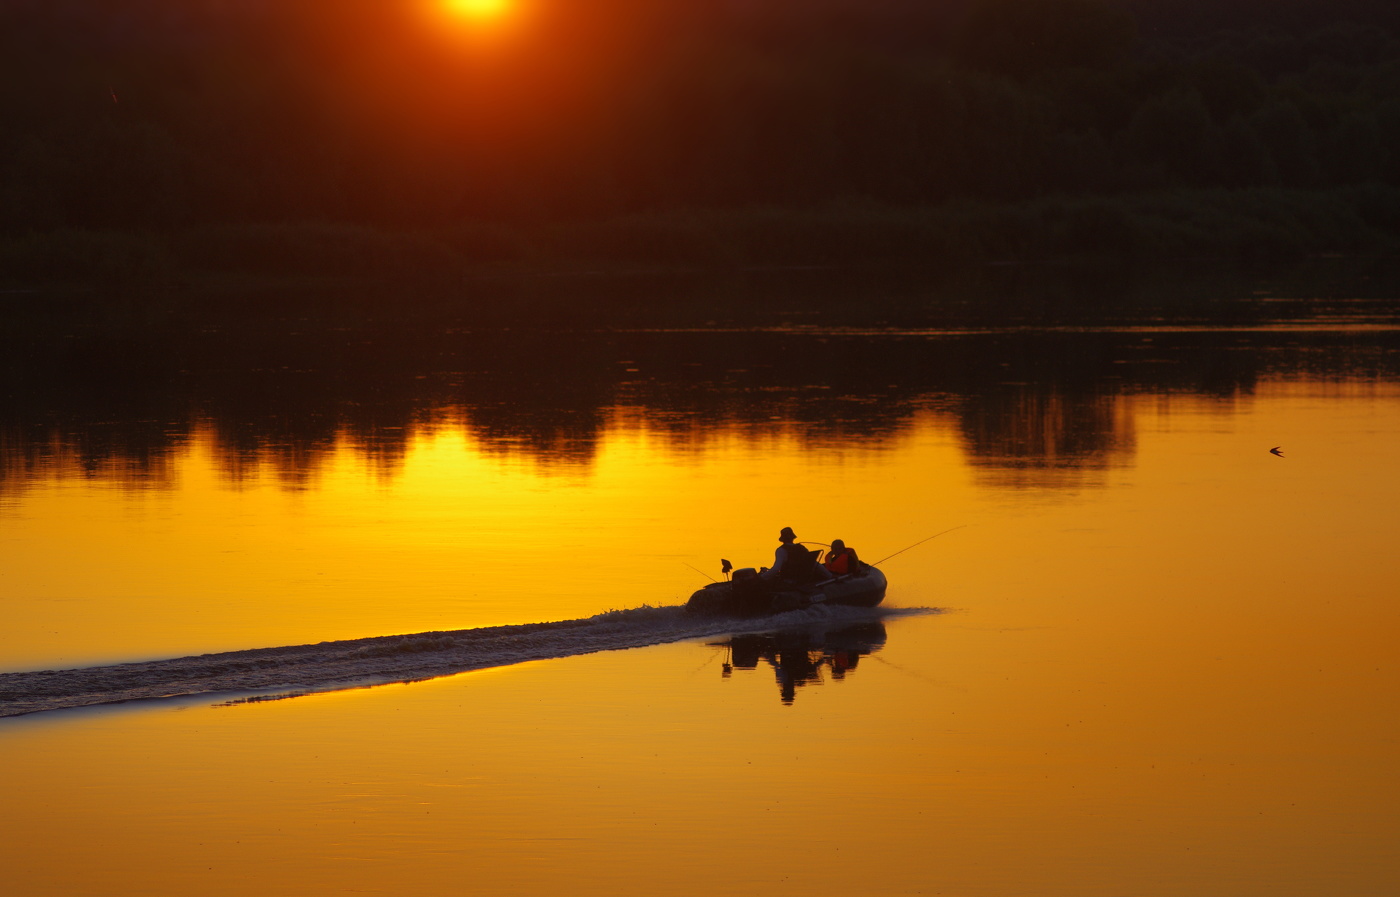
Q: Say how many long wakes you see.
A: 1